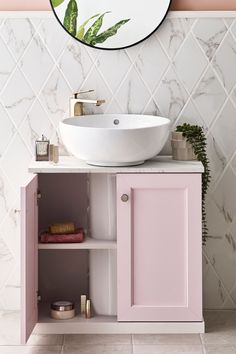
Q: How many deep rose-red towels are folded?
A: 1